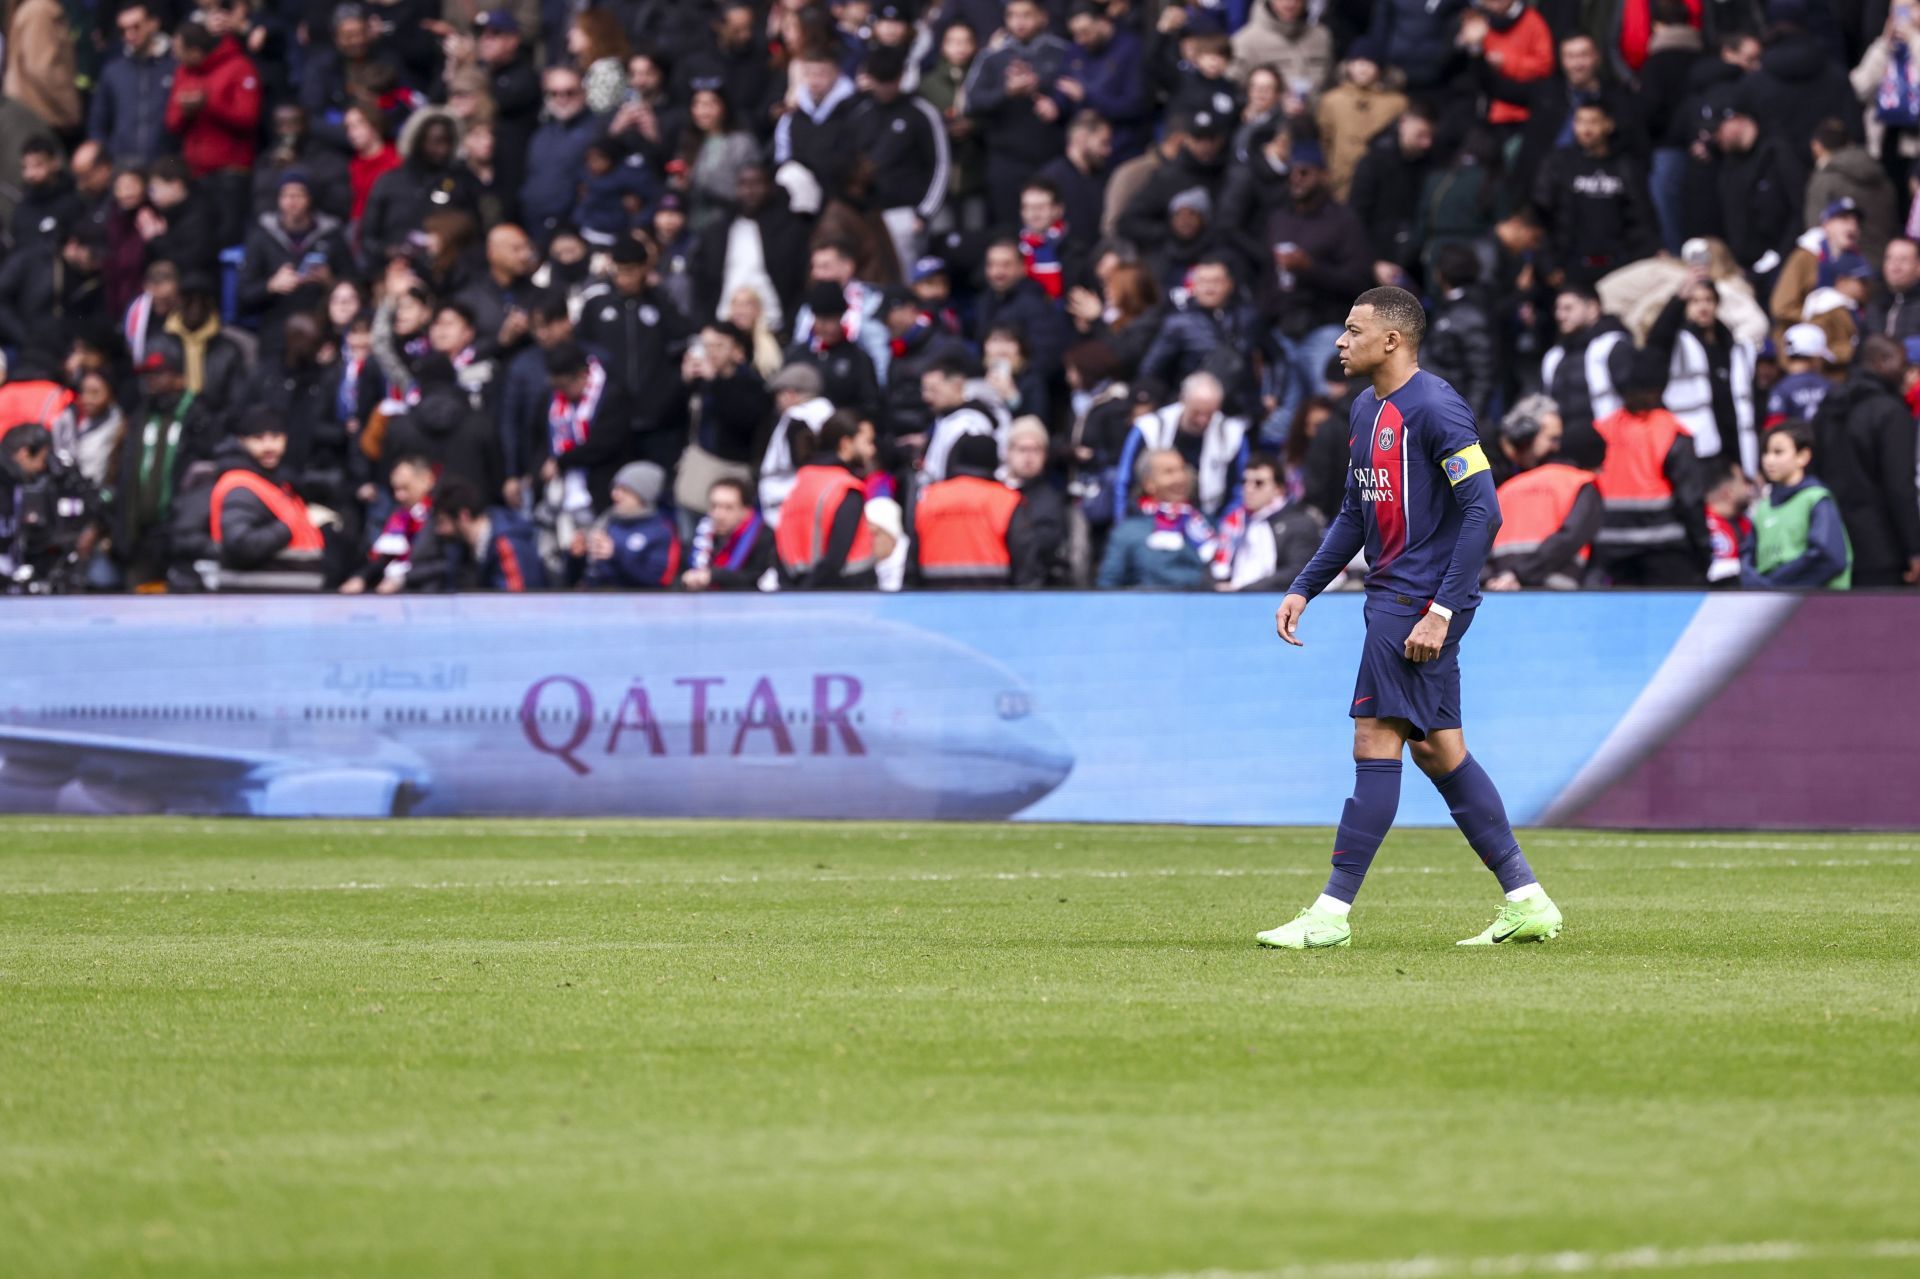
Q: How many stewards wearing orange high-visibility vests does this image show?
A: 6